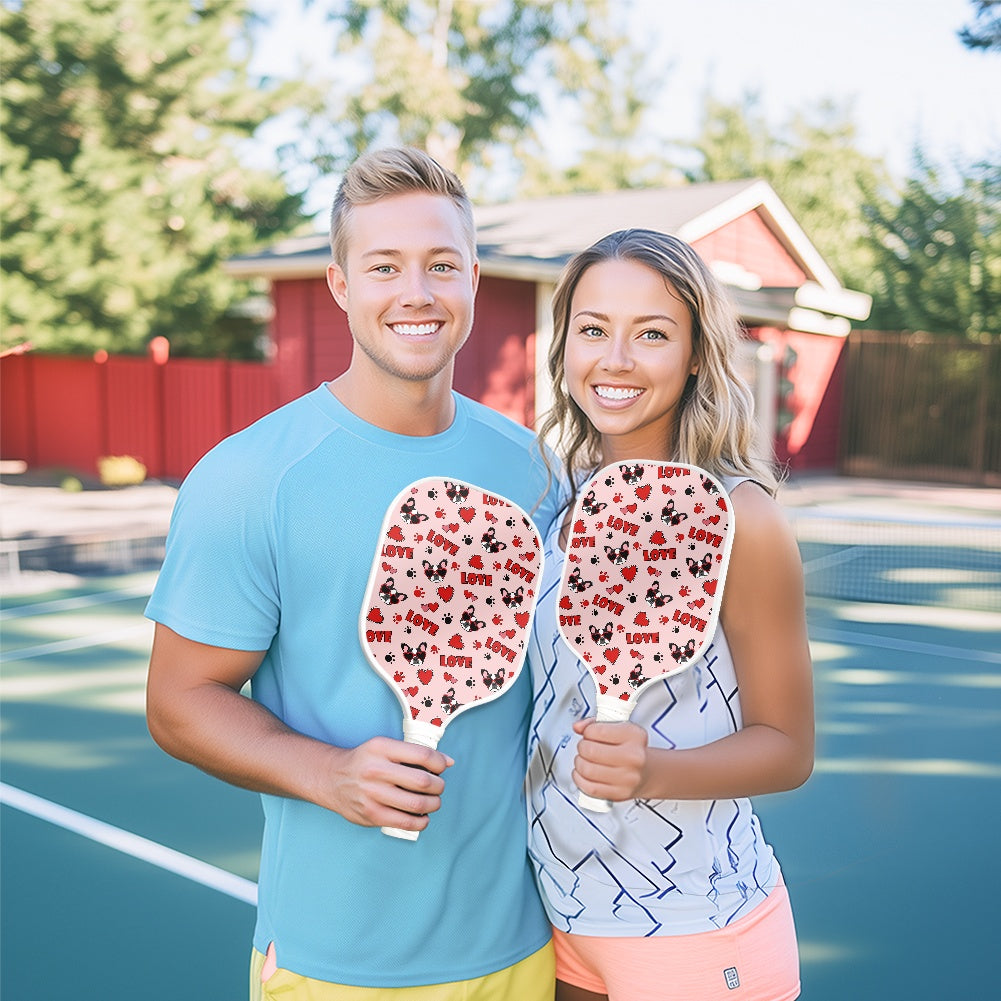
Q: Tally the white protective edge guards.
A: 2